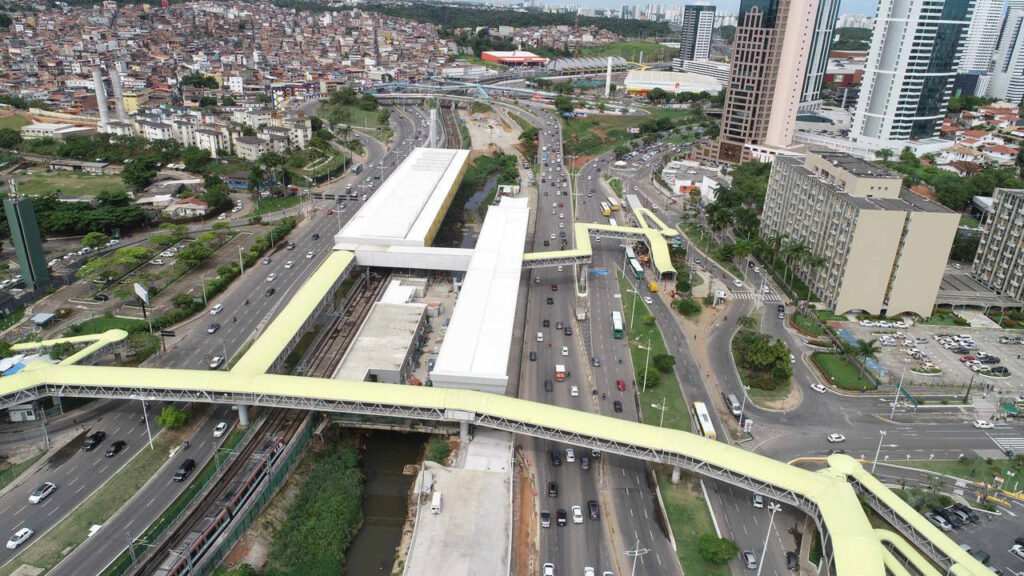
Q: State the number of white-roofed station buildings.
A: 2